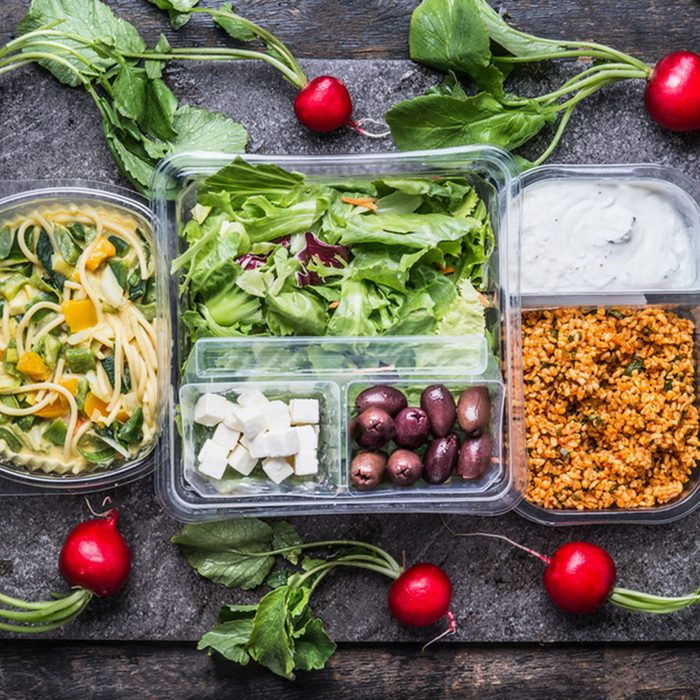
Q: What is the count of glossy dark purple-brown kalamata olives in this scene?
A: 9